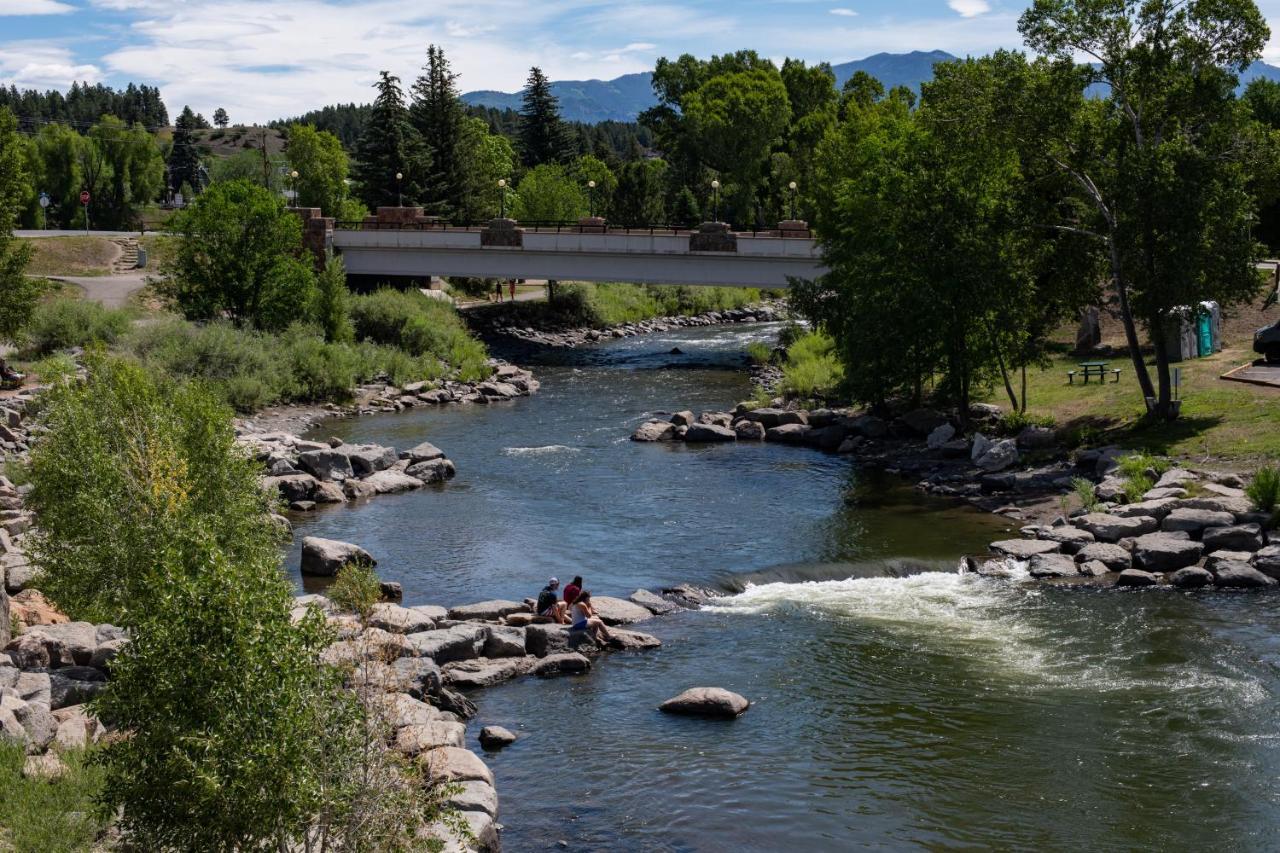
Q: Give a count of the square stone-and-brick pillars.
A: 6